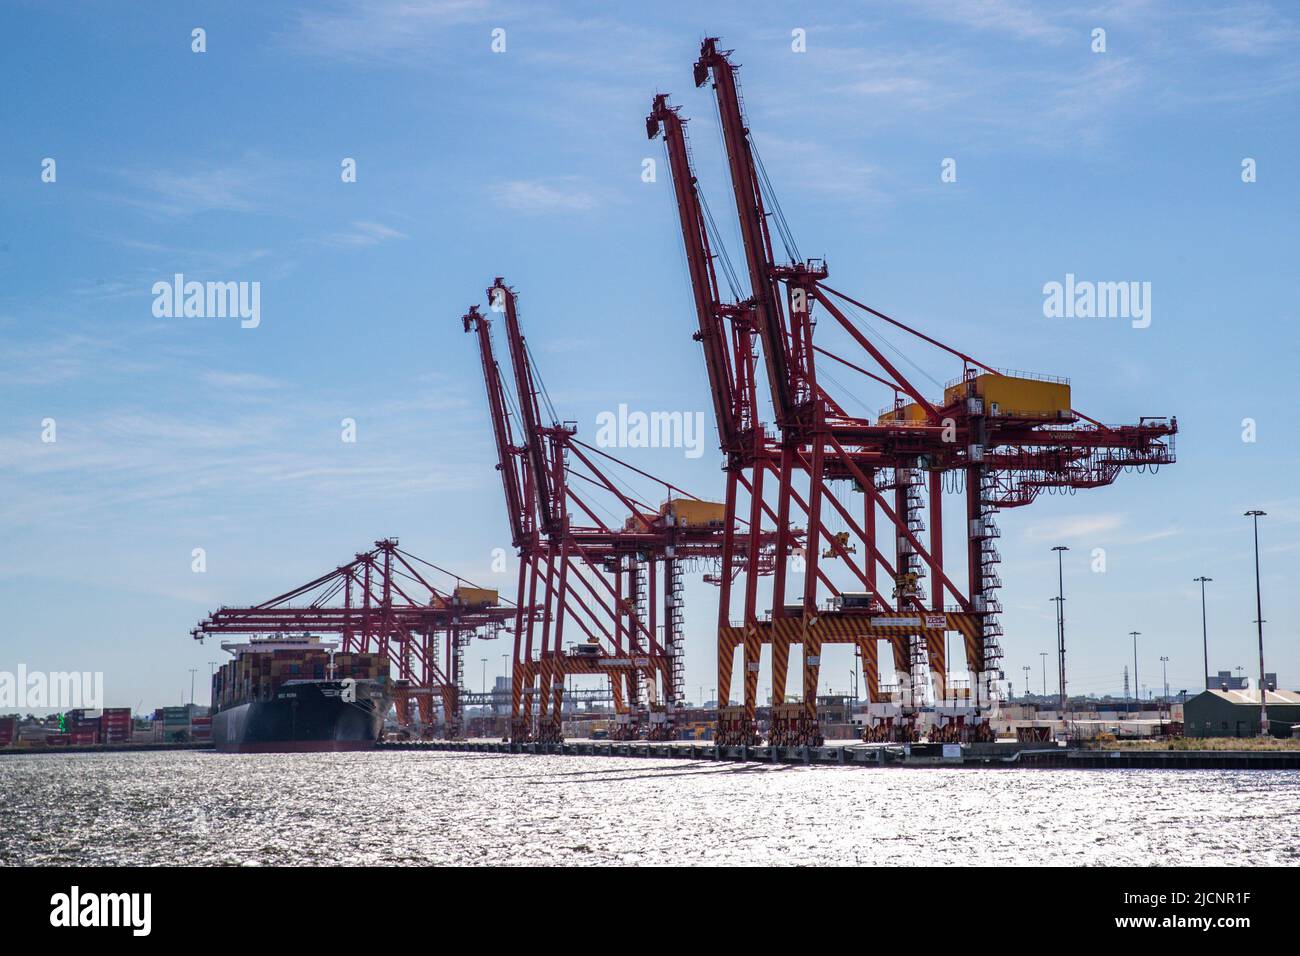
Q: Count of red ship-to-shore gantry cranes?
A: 7